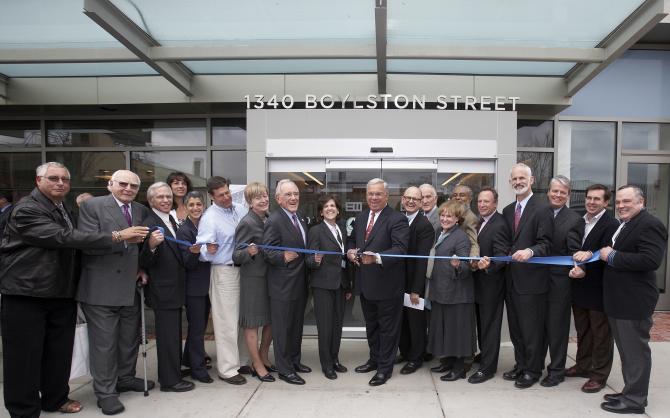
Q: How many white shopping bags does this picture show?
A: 1